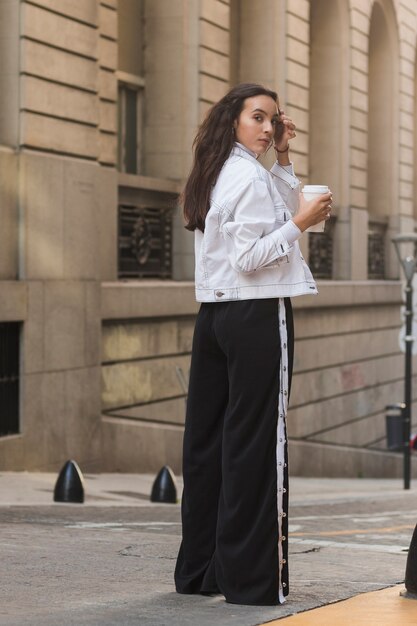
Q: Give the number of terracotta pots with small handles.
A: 0